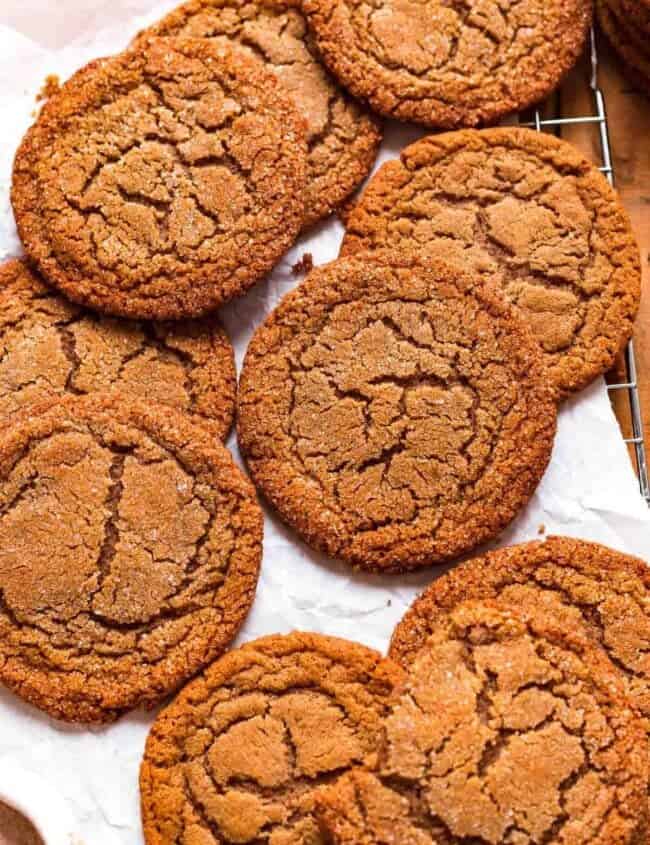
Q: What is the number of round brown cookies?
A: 11